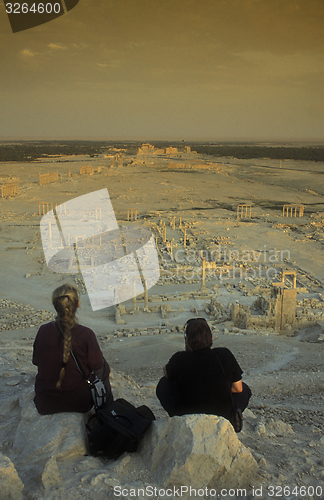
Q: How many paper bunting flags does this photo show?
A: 0